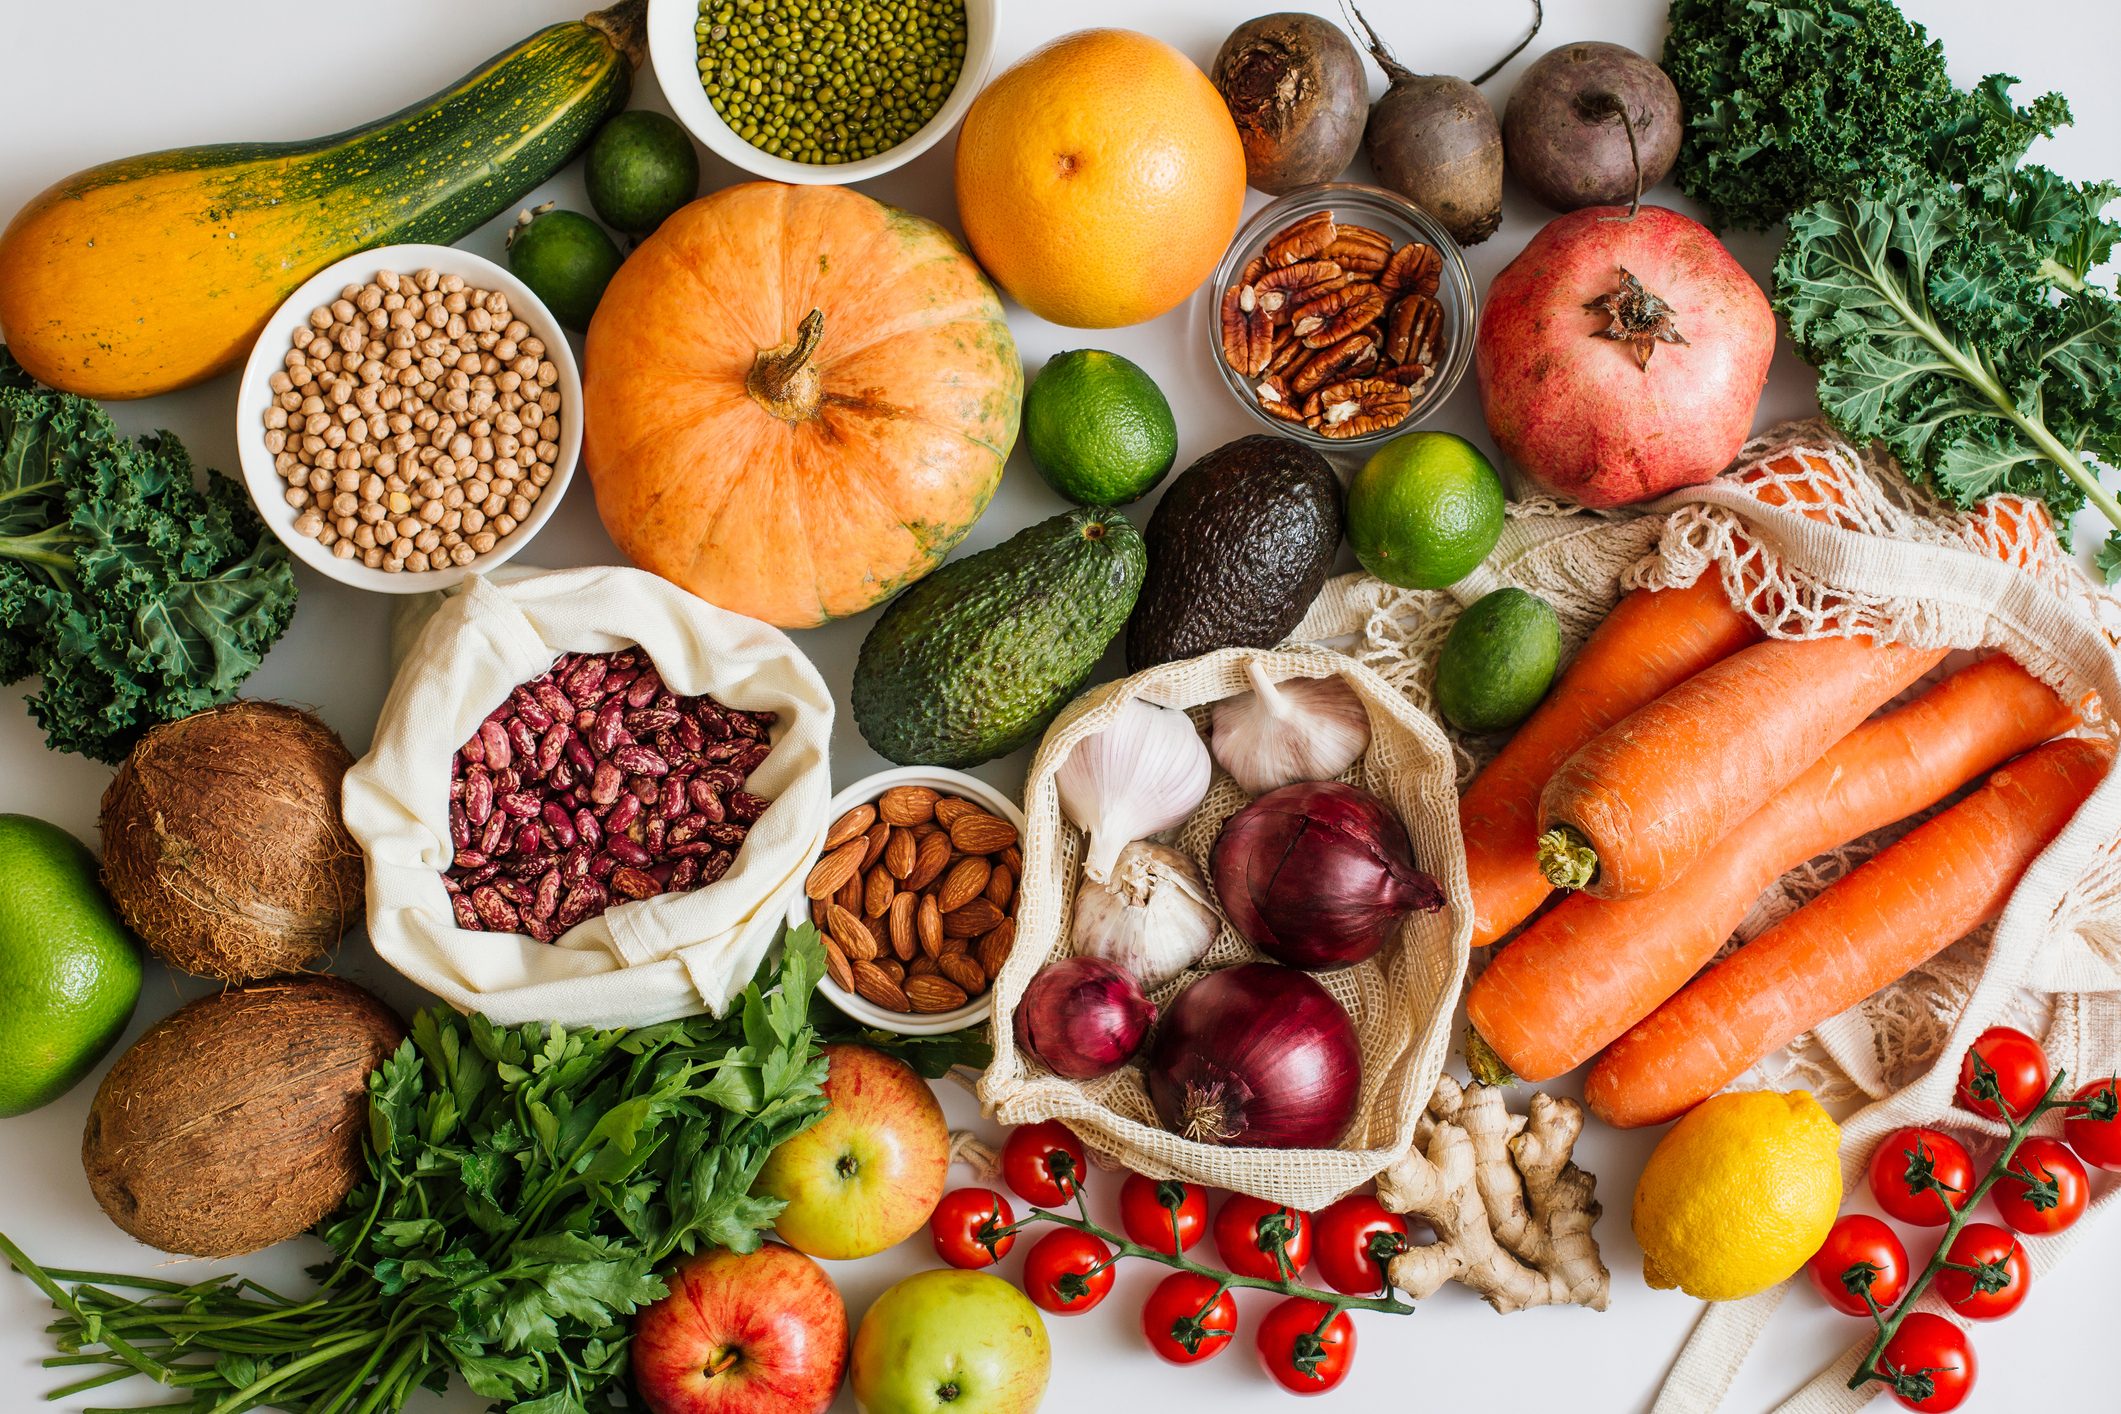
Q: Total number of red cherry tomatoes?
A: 15